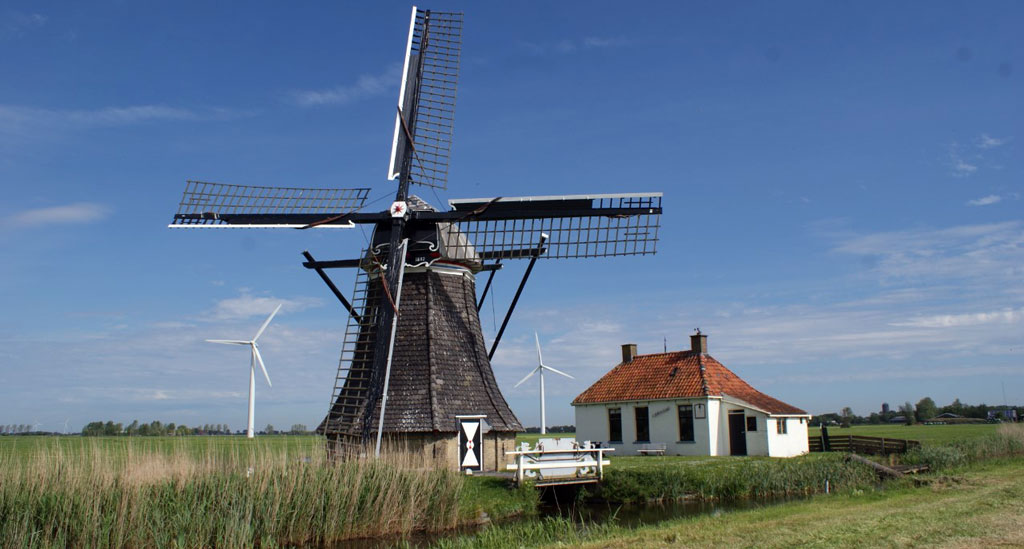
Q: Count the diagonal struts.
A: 3